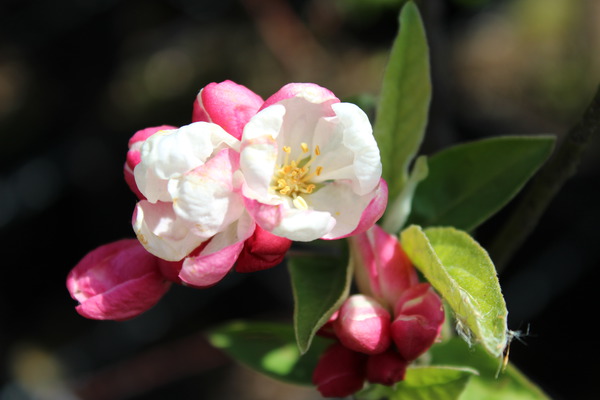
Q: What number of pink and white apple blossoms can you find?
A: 2